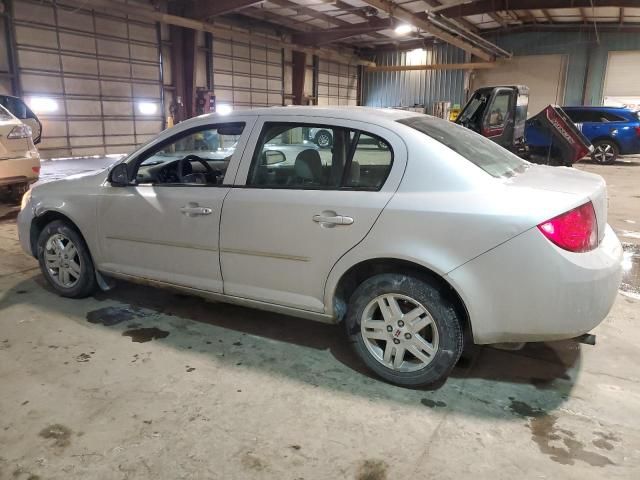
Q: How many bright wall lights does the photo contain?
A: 3